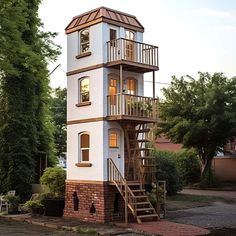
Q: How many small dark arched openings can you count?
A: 3